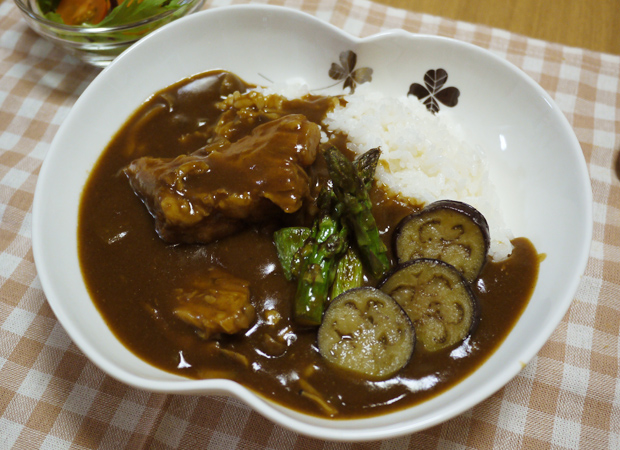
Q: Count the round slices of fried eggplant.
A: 3